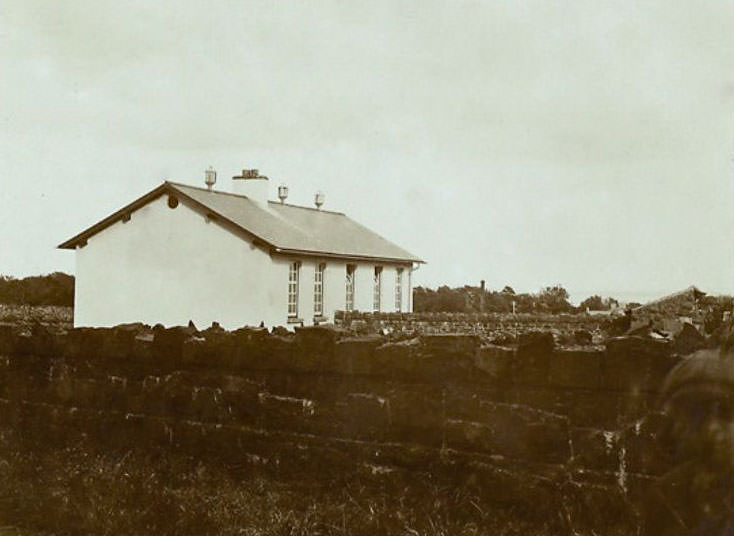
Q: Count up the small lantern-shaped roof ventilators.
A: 3